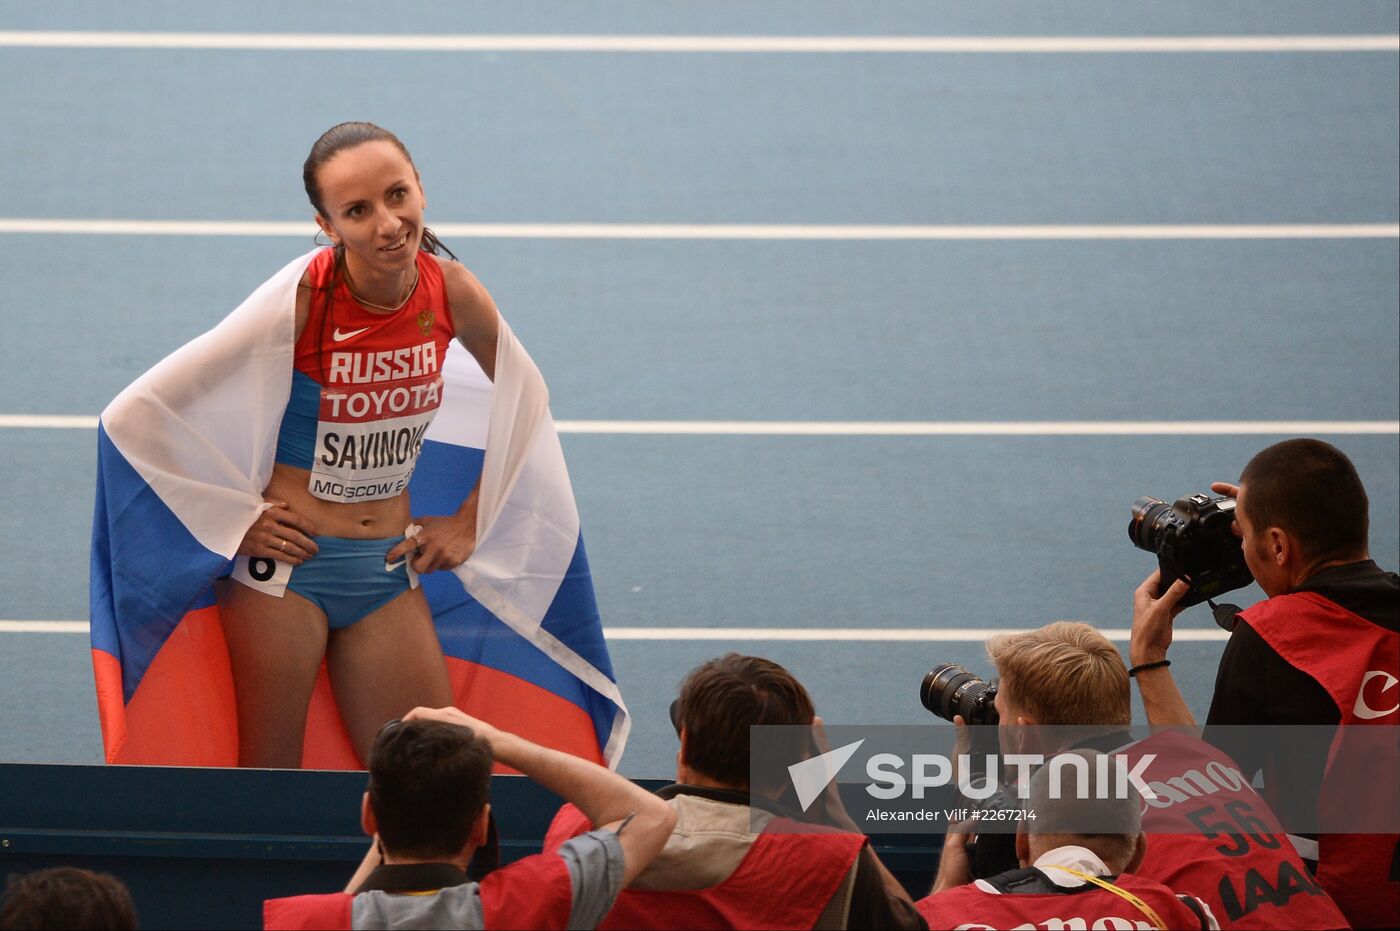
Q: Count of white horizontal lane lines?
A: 4